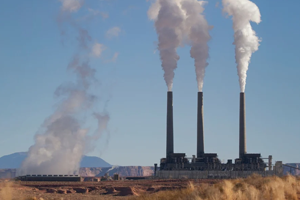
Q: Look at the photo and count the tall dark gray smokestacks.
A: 3